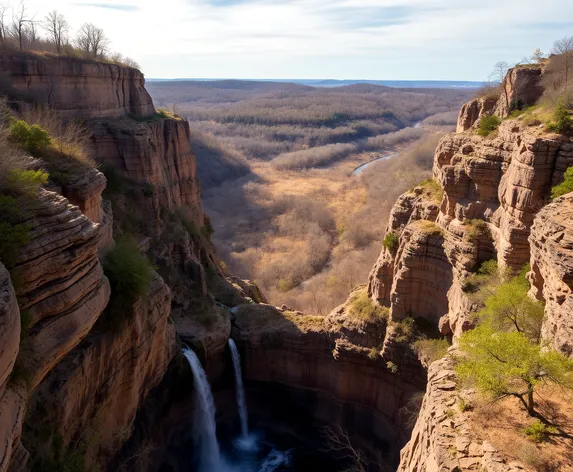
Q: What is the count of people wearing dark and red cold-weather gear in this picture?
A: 0